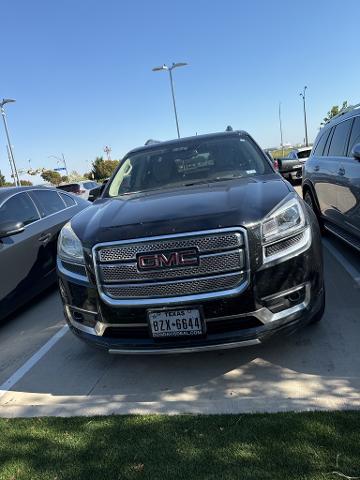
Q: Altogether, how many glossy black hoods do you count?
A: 1